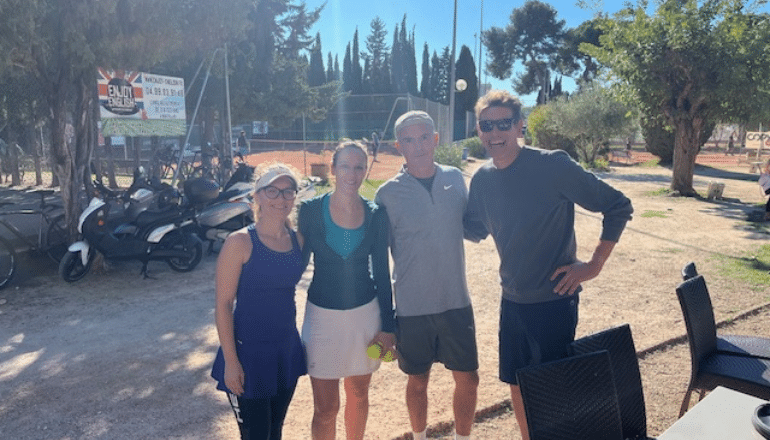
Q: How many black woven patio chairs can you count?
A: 4